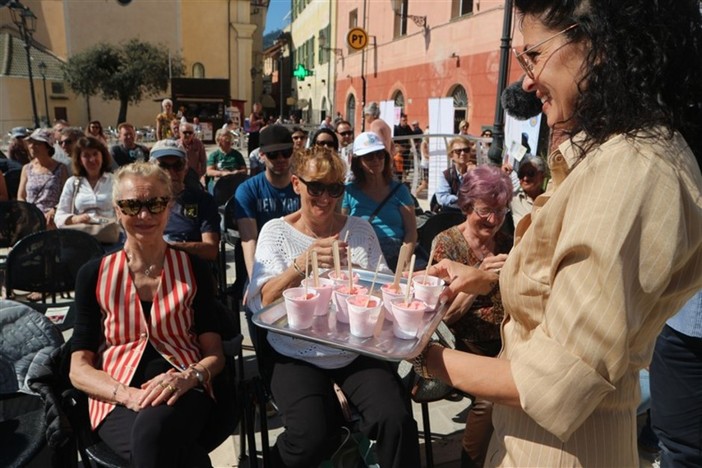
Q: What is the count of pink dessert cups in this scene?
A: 8